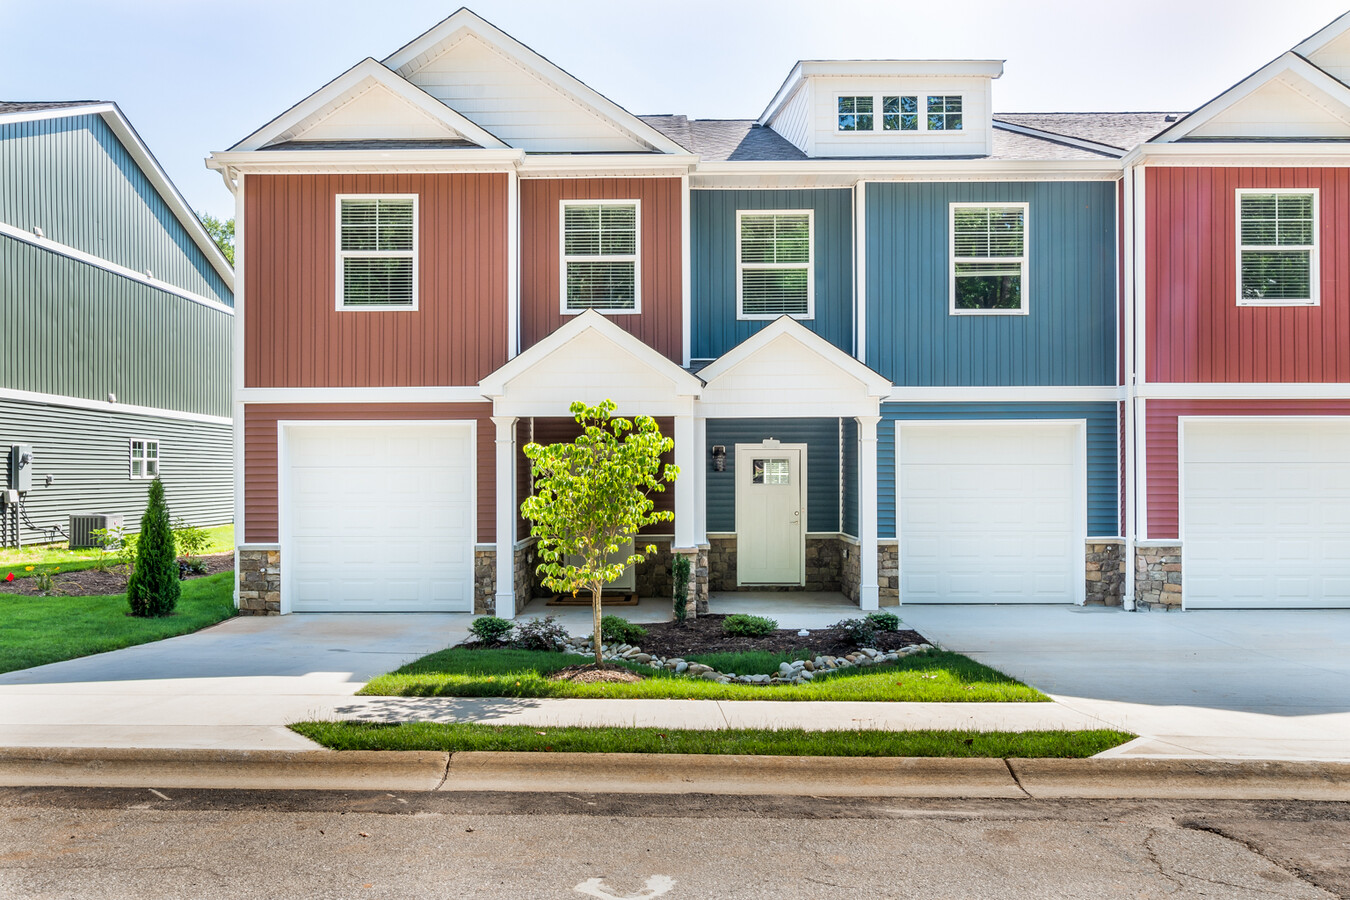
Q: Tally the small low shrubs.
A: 6